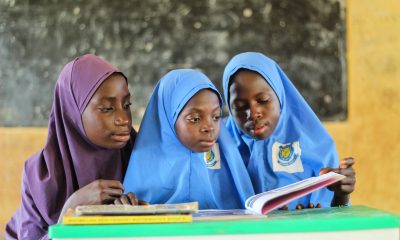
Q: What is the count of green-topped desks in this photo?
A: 1